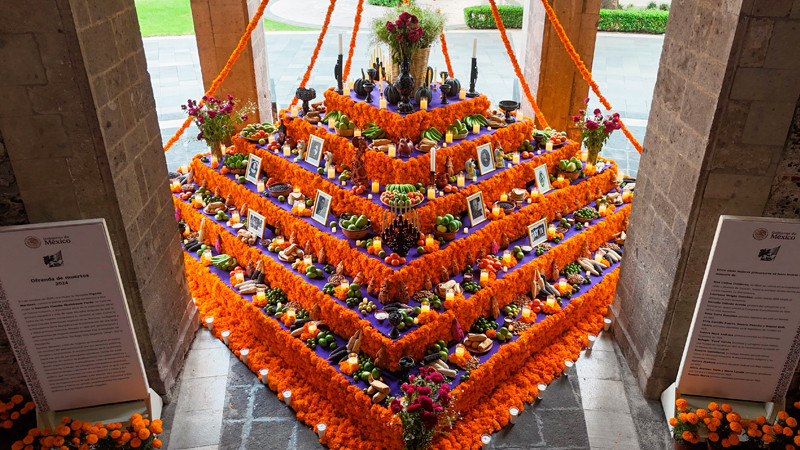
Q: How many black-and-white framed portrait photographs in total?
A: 8